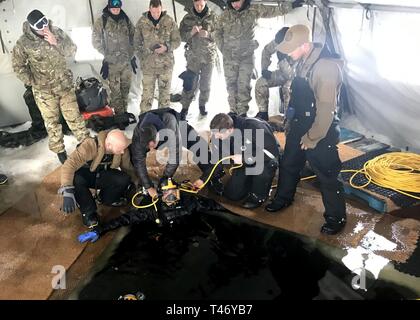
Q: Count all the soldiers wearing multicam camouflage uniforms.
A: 6